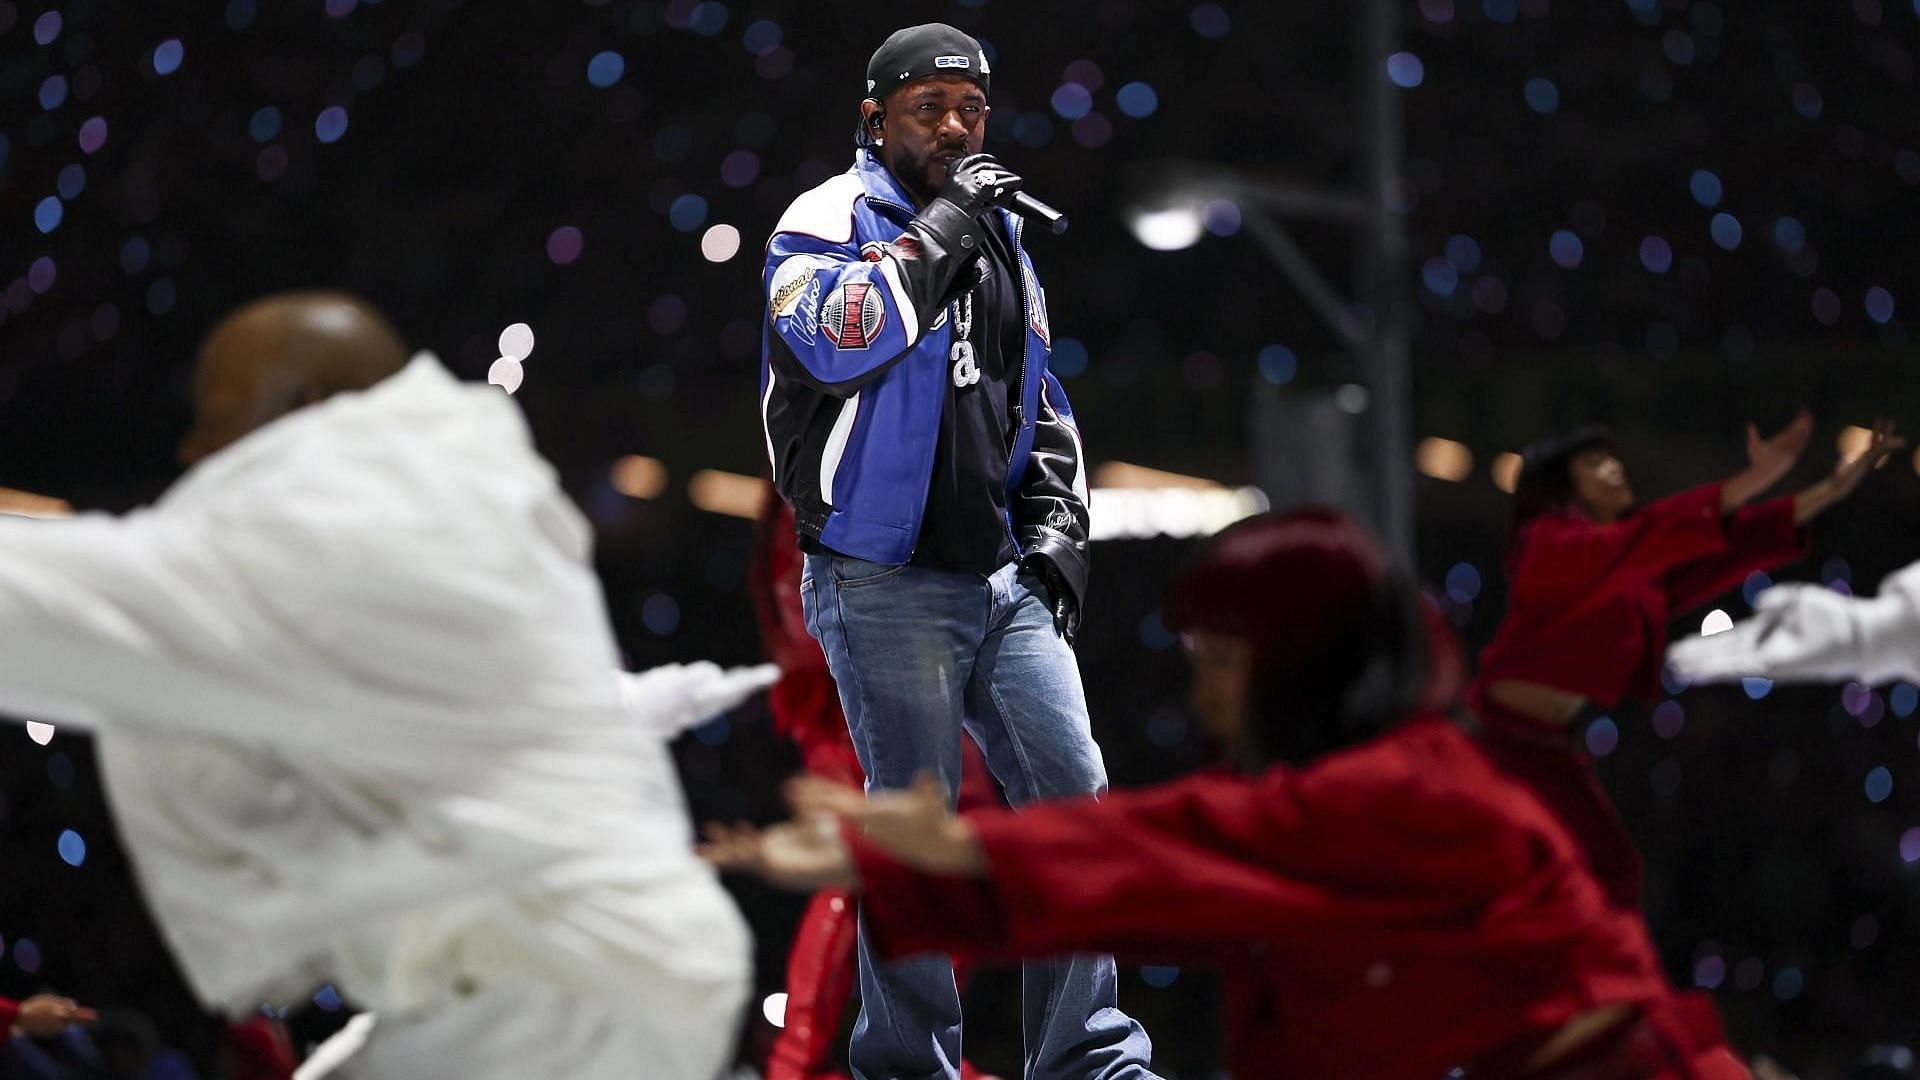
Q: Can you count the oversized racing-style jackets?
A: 1